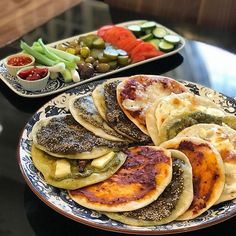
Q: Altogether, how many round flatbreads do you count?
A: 11